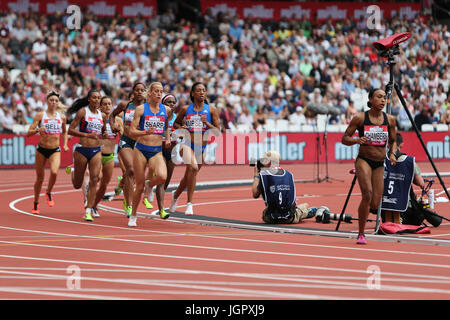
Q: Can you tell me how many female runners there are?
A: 8